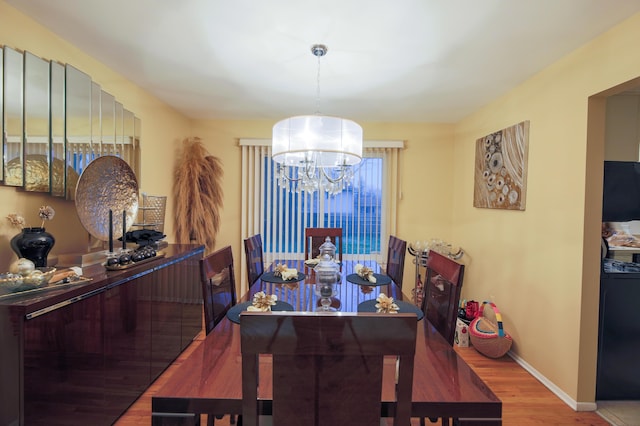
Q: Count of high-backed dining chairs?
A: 6